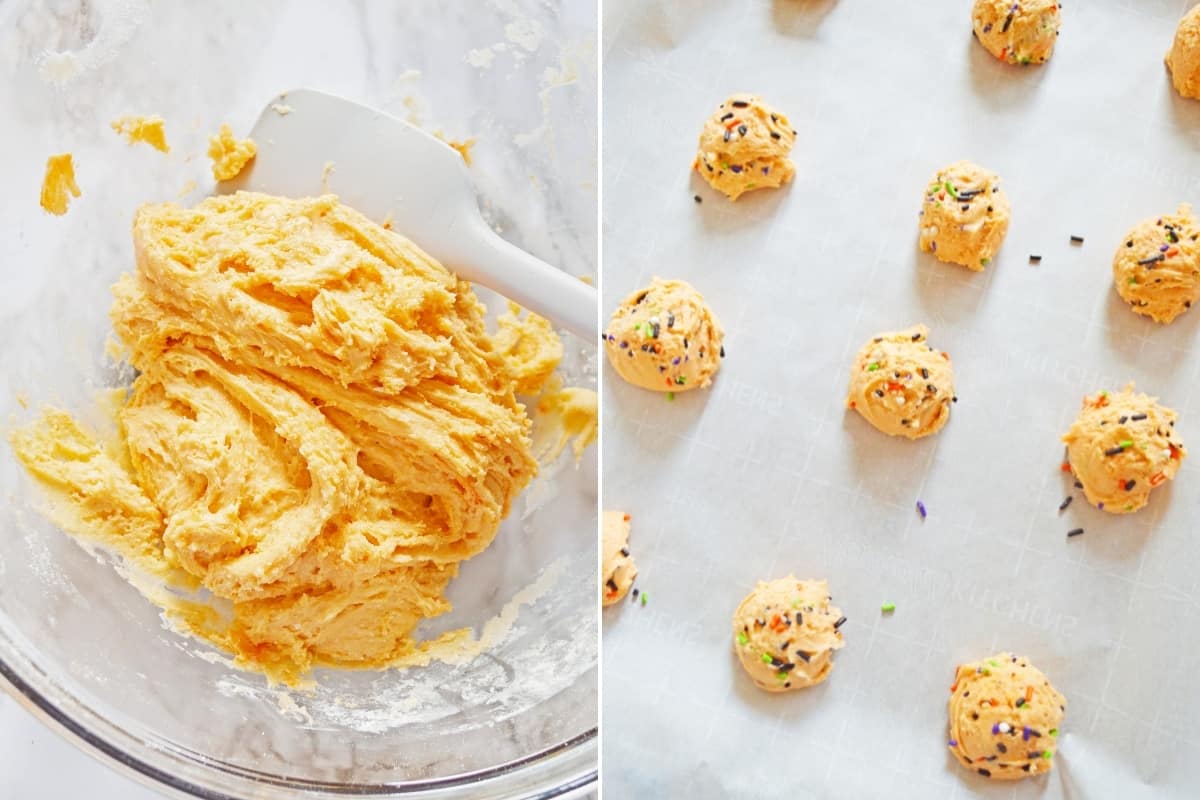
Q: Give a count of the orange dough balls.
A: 11